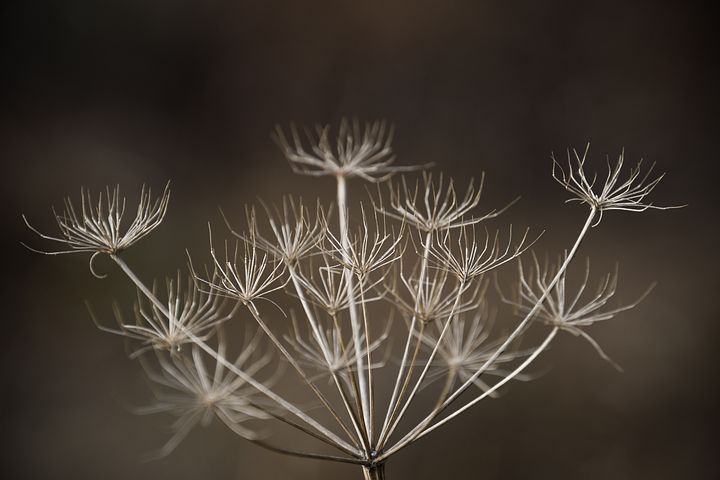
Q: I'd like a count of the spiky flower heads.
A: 15